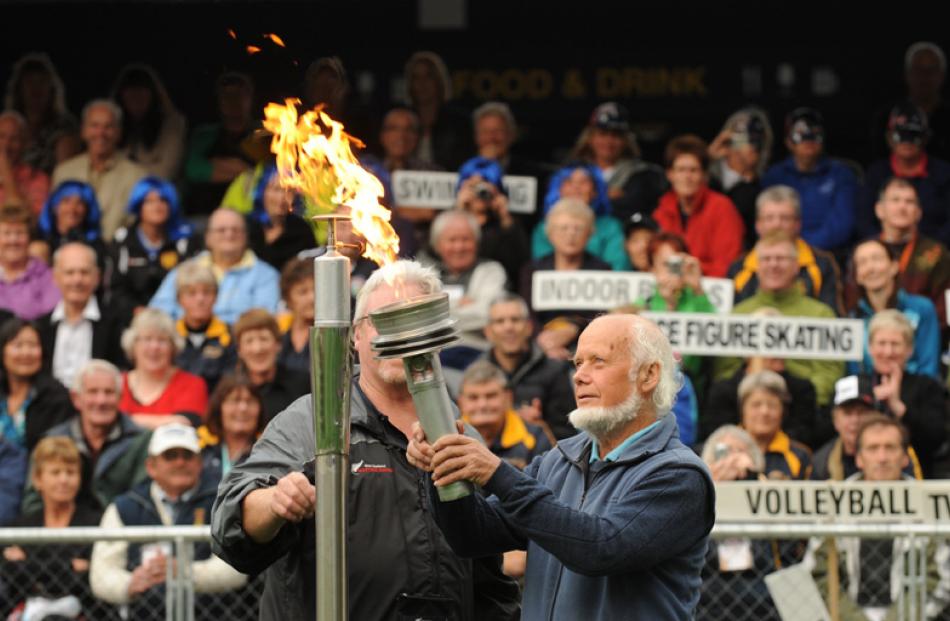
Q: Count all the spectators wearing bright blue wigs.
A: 5